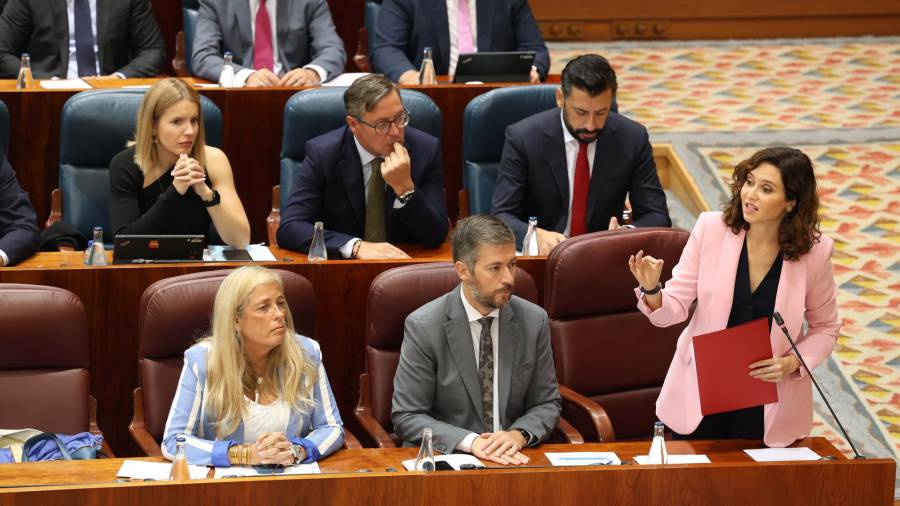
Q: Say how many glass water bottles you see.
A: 9